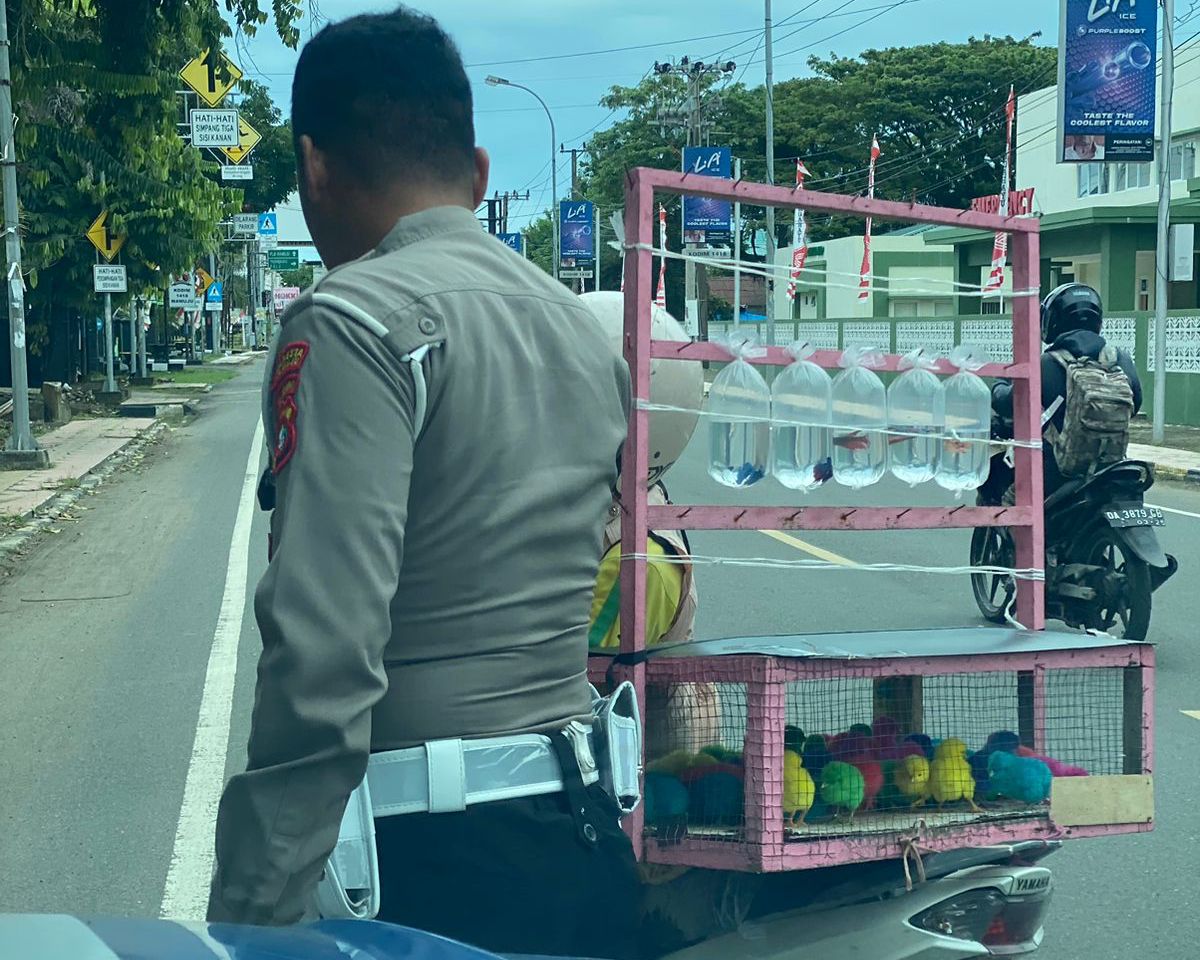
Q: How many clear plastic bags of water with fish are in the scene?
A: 5